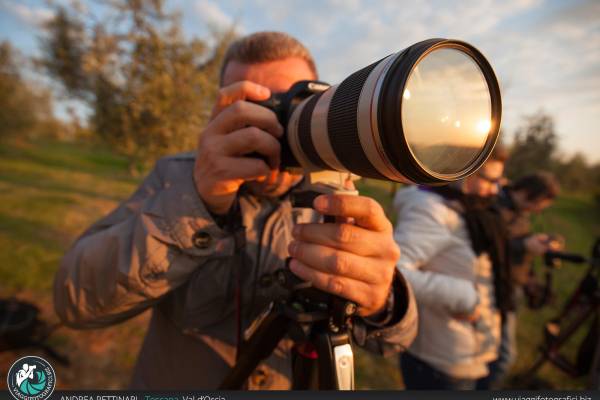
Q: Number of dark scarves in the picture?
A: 1